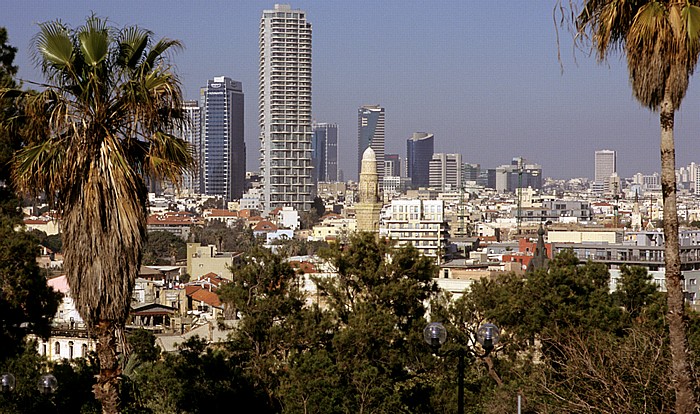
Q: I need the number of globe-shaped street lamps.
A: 4